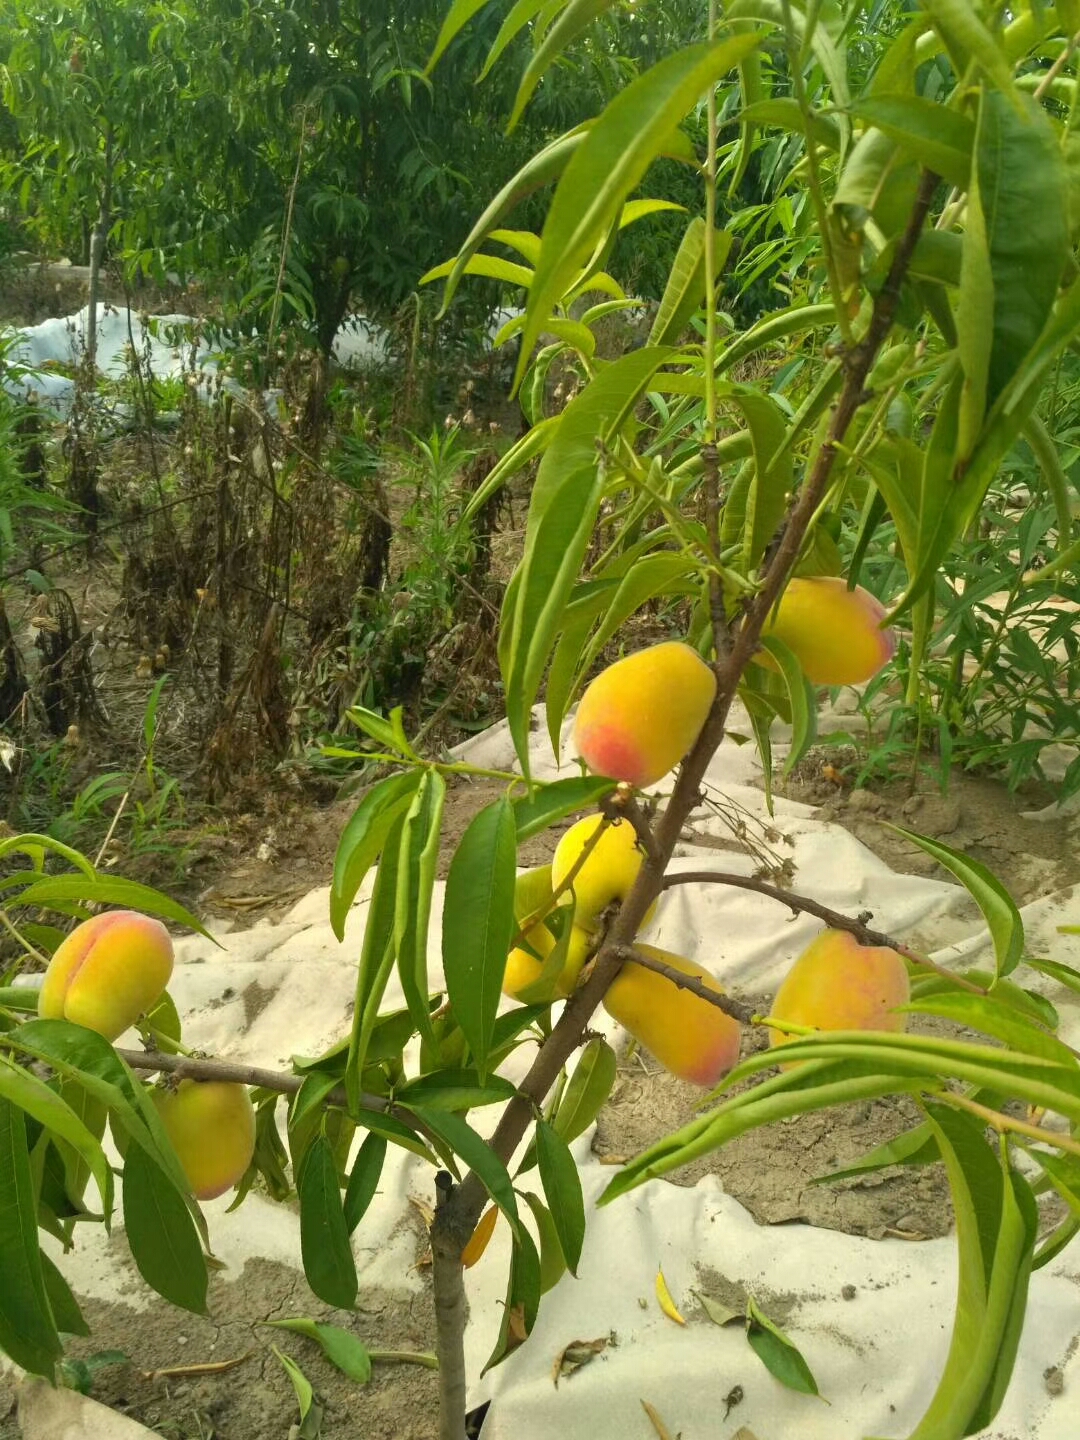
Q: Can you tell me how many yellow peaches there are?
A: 8